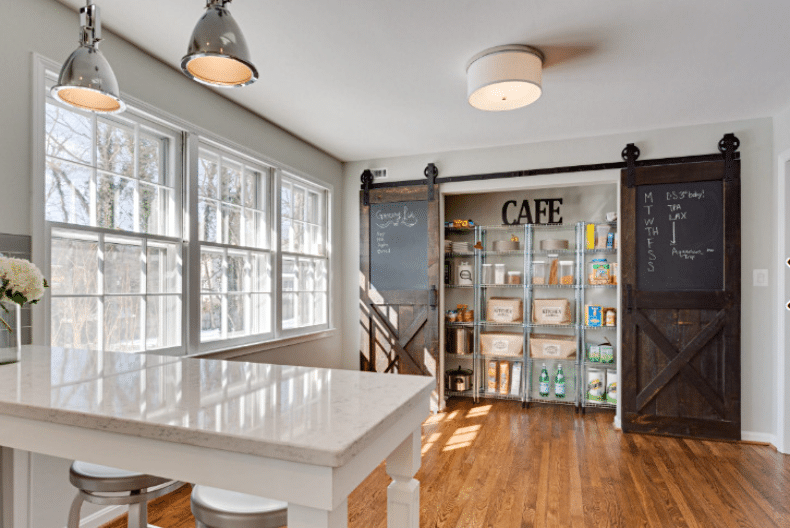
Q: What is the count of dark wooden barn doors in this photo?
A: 2